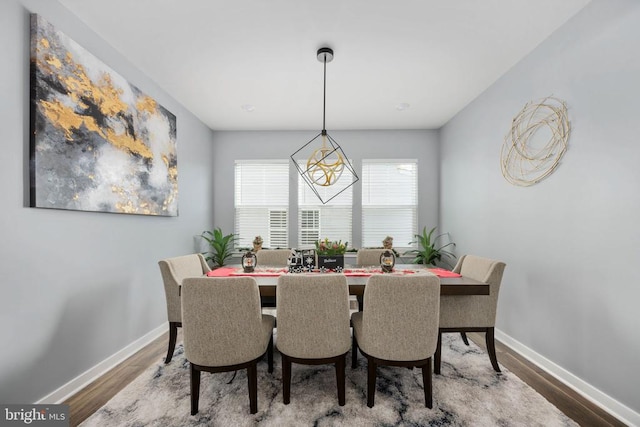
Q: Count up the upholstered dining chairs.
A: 7